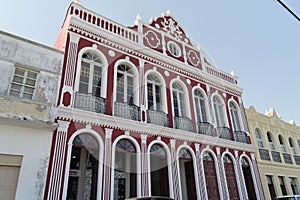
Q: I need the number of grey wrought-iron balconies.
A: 7